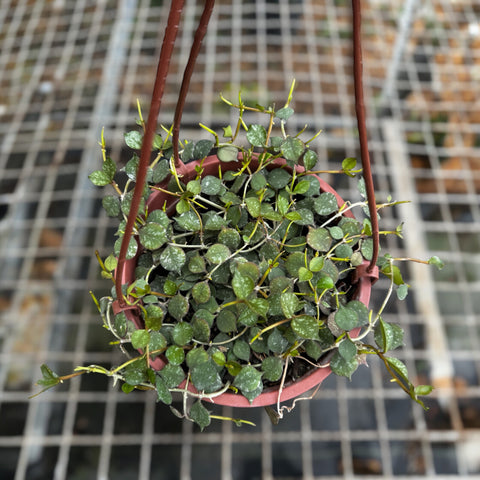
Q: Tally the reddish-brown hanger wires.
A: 3